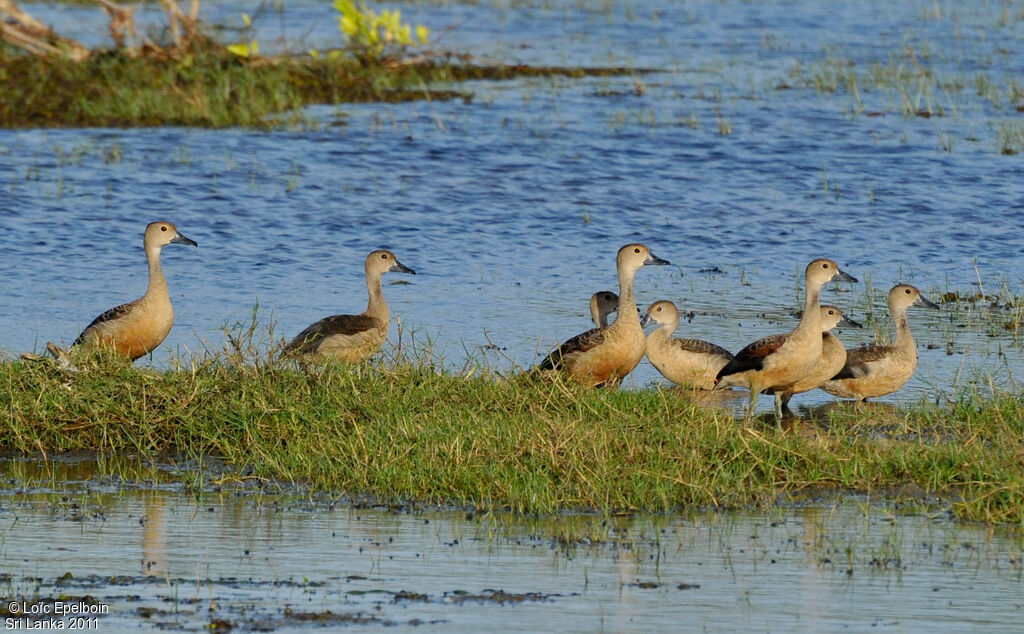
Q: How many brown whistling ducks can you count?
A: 8